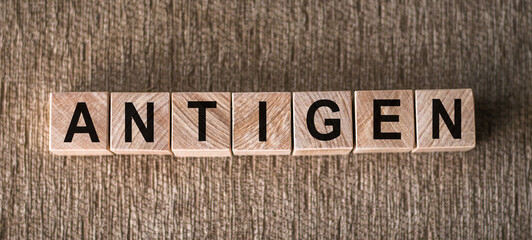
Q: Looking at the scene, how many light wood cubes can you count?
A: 7